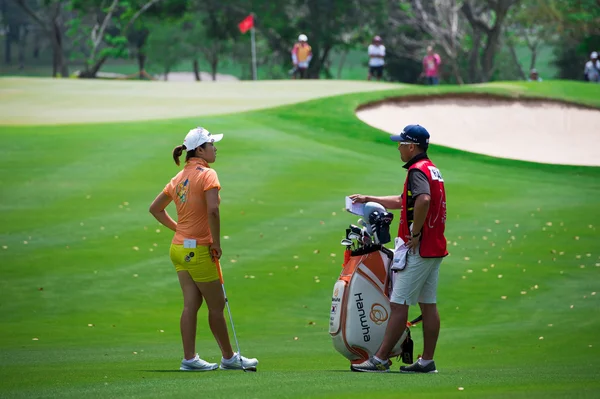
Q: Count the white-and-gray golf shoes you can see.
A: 2